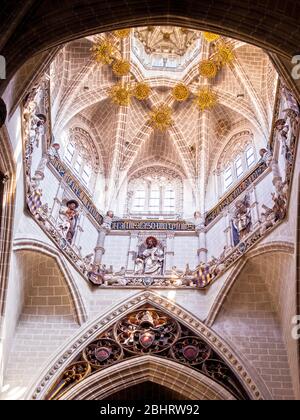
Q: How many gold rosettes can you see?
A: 11